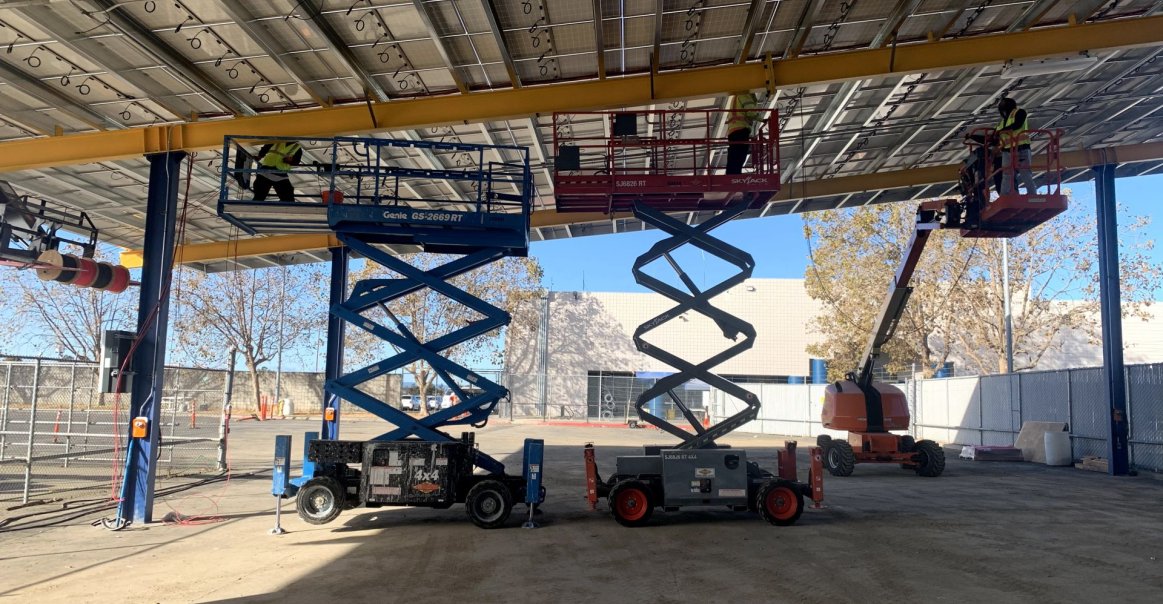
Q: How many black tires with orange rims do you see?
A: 2